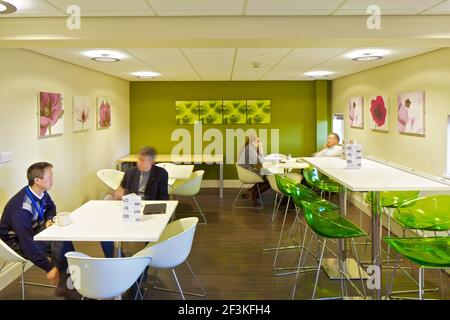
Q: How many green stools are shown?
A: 7